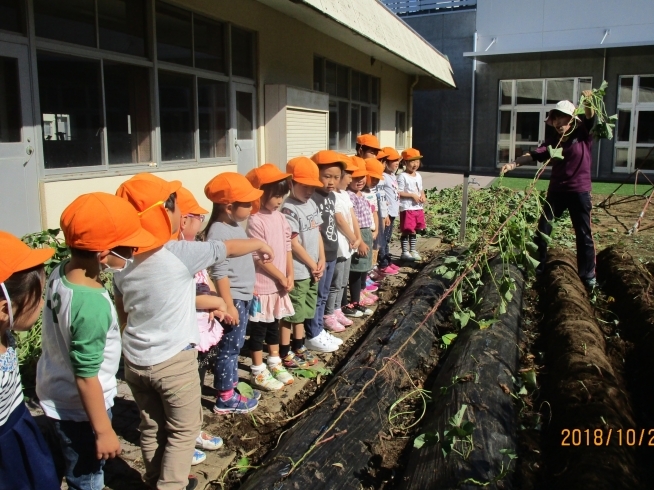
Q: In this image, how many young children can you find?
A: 15